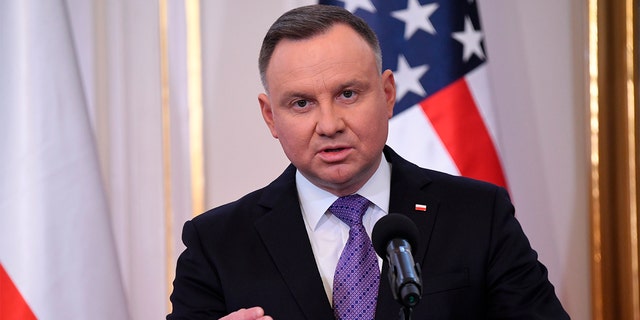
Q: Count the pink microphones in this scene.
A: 0